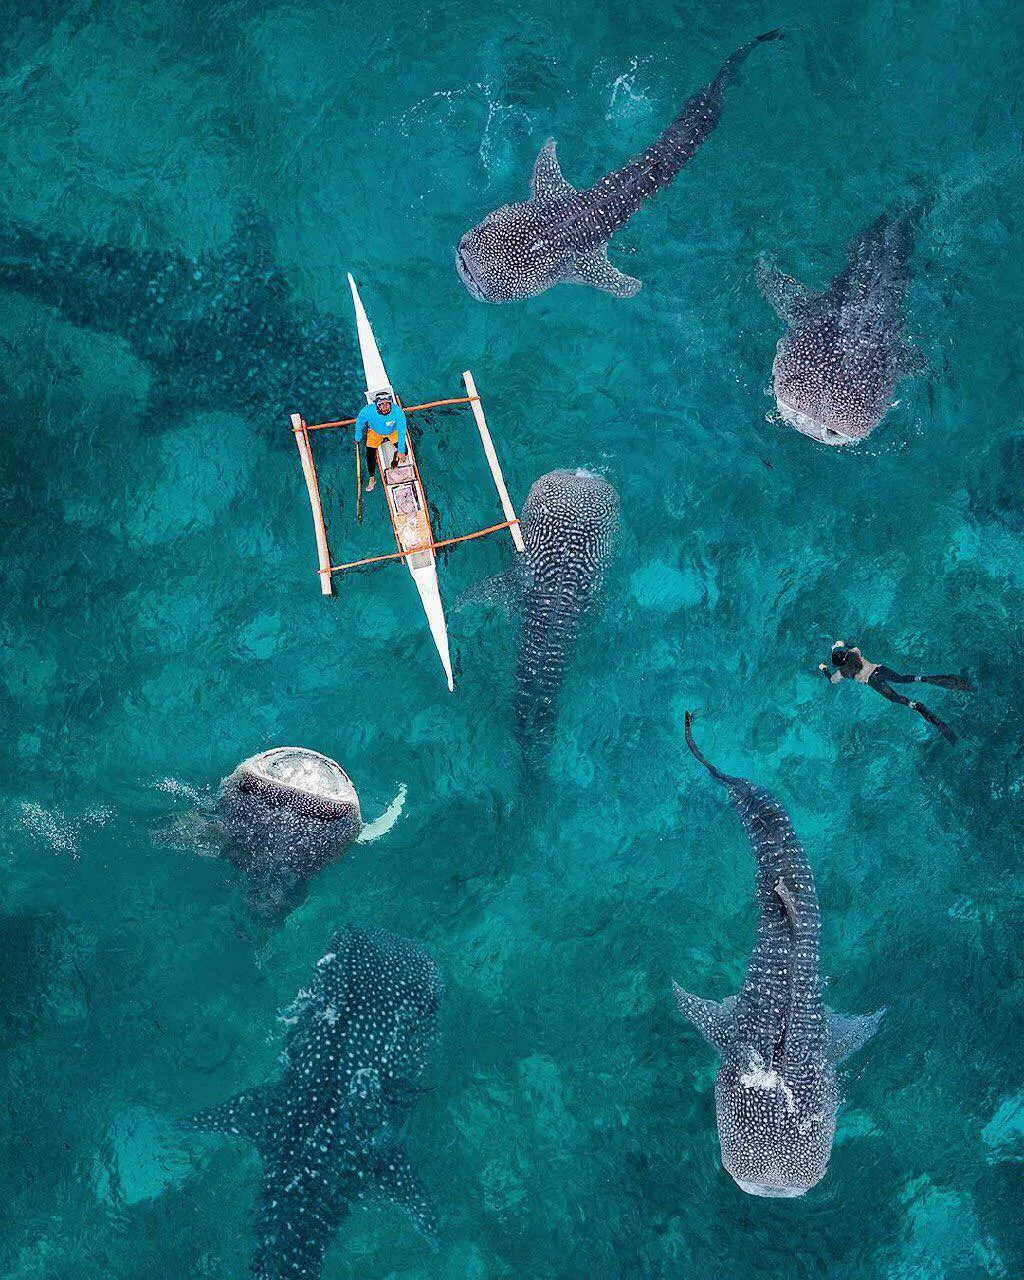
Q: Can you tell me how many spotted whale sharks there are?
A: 7